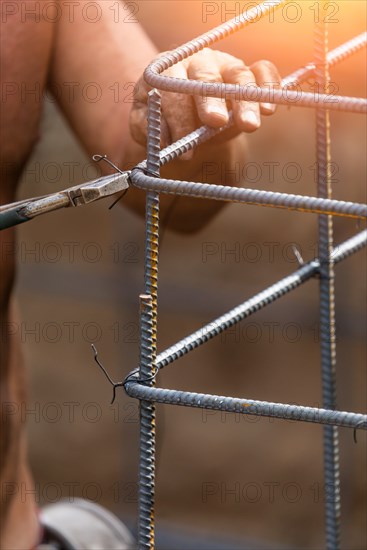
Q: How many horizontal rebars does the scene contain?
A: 3